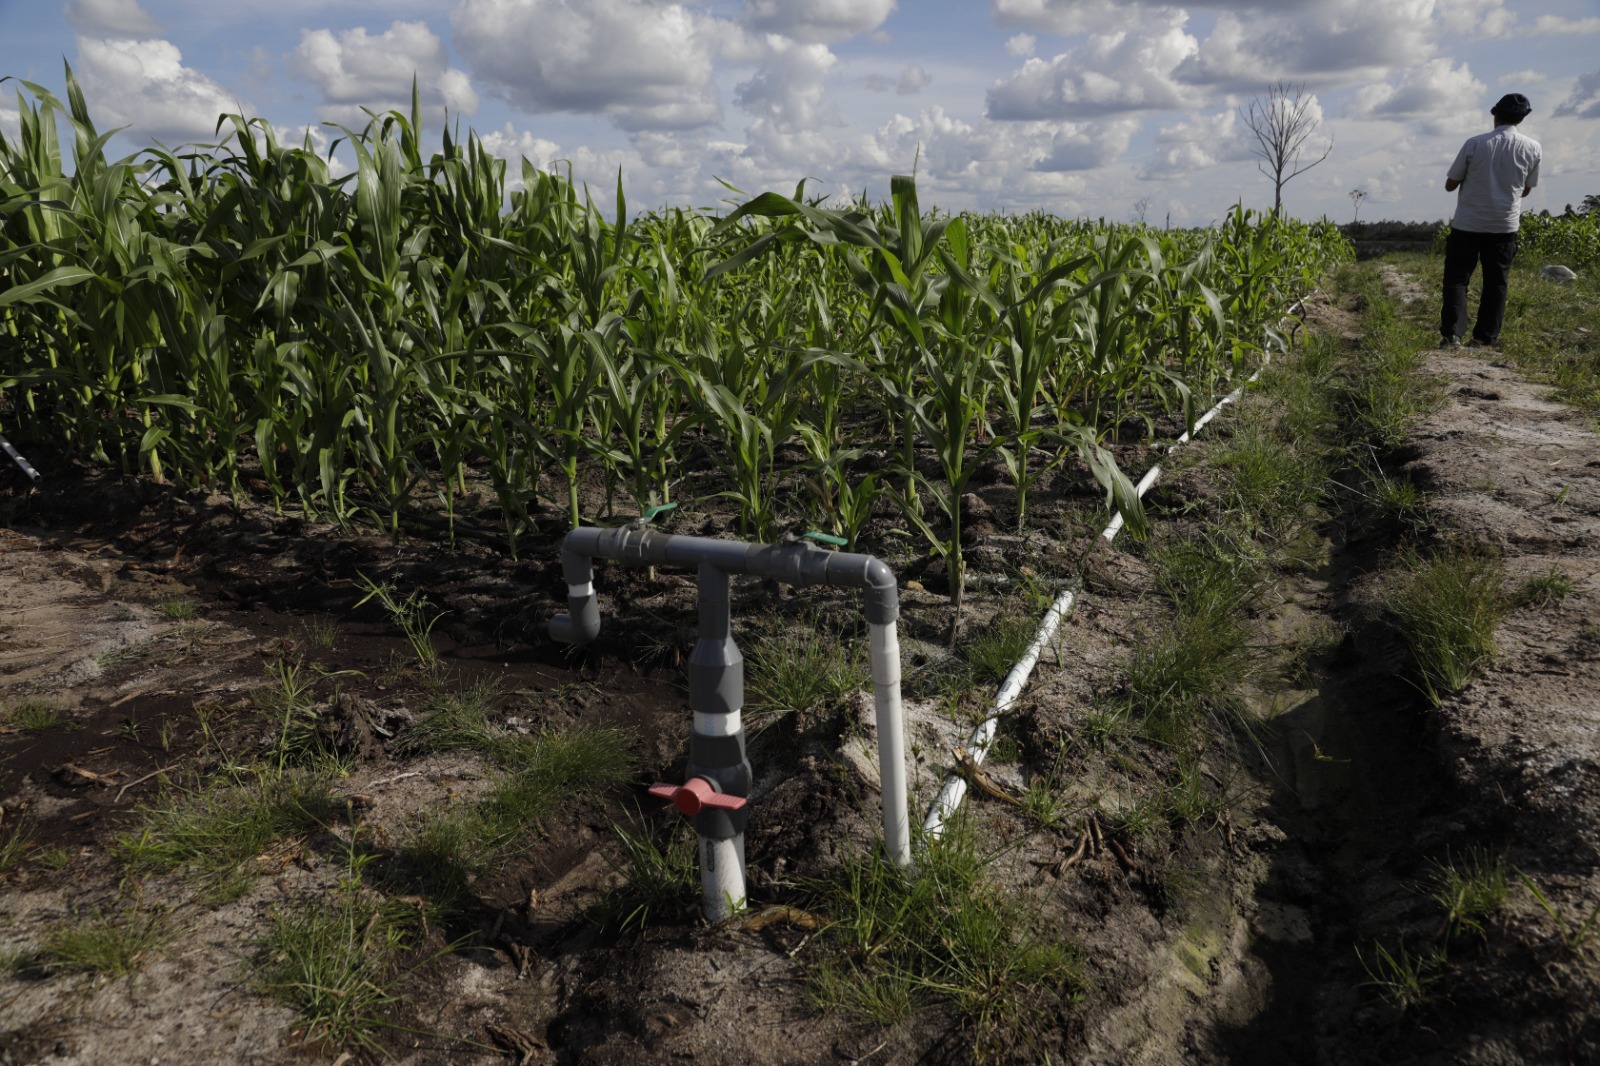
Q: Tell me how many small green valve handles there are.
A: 2